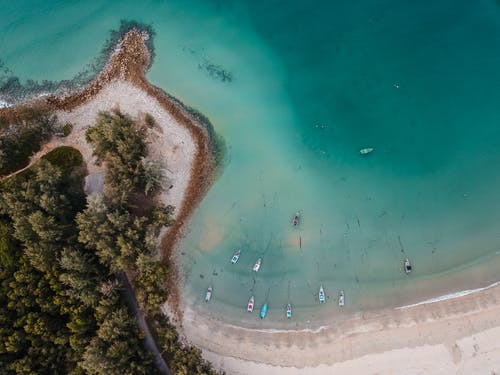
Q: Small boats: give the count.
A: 11